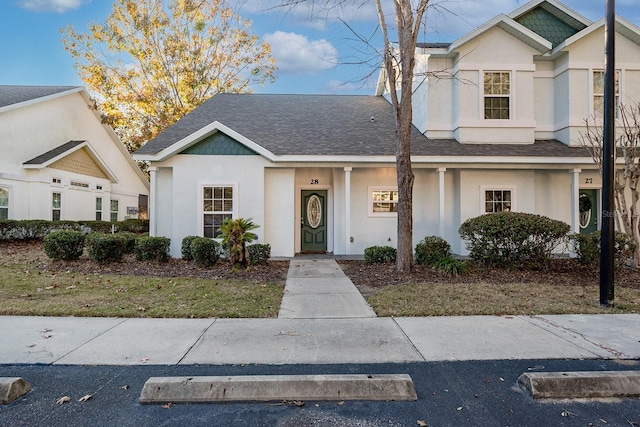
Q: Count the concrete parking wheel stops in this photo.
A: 3